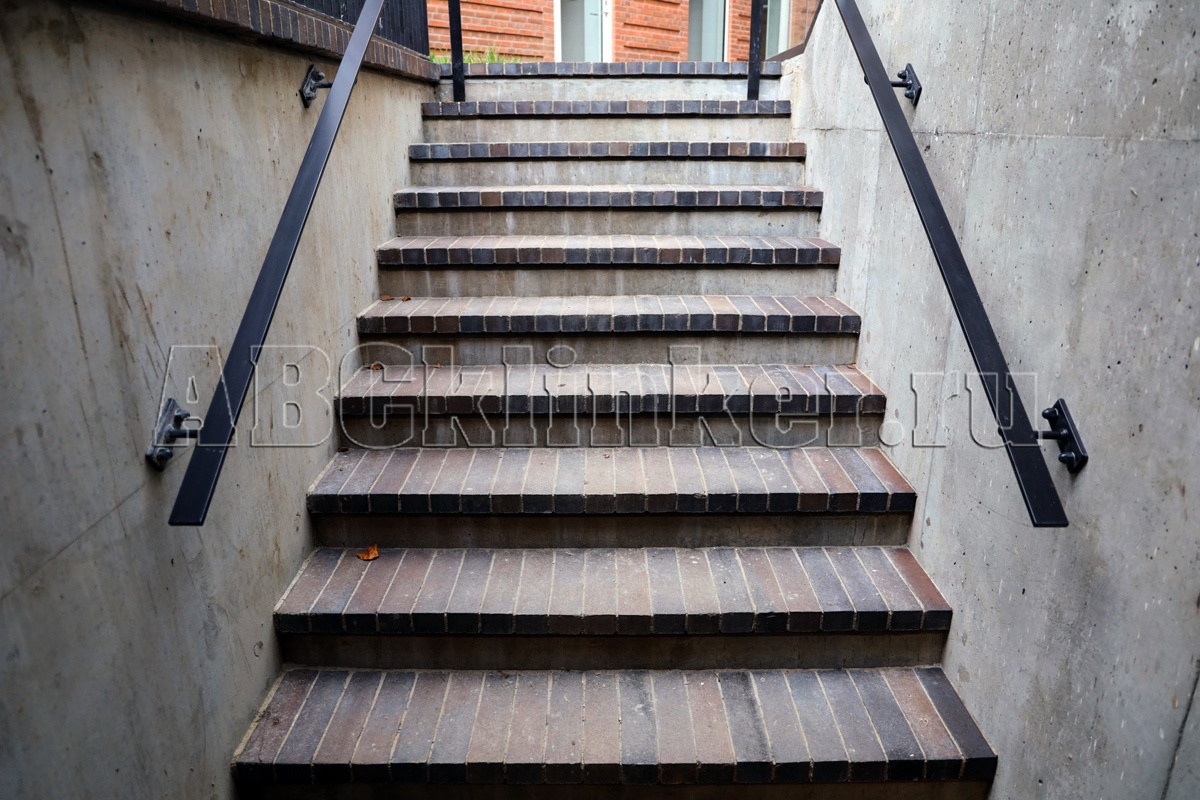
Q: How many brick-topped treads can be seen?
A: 10